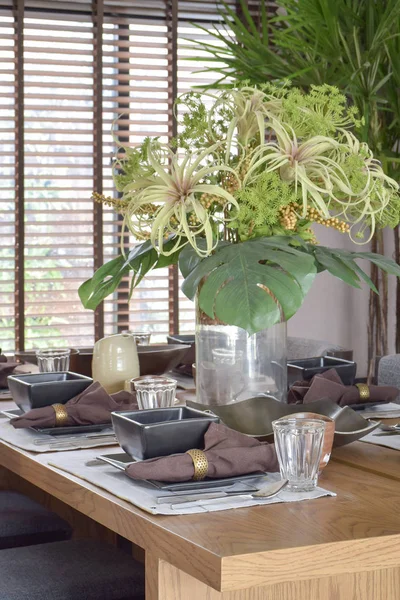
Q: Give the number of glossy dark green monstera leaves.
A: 3